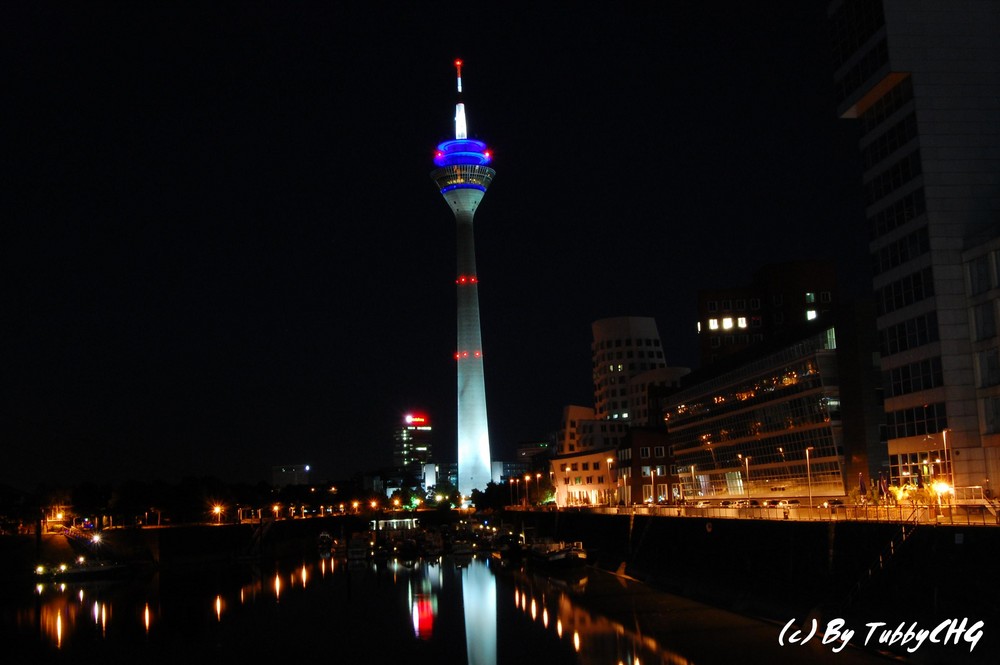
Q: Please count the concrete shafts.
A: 1